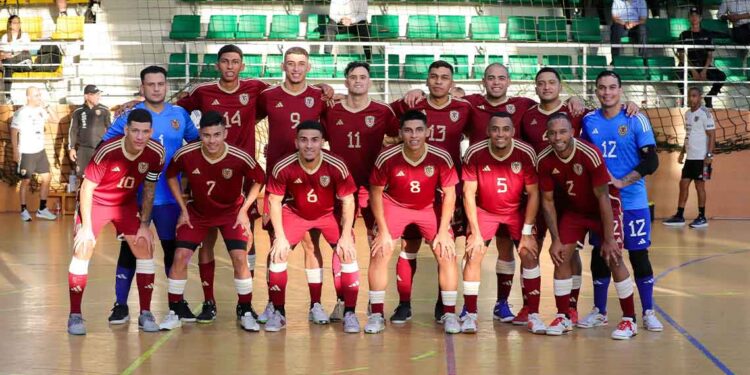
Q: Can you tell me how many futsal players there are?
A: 14